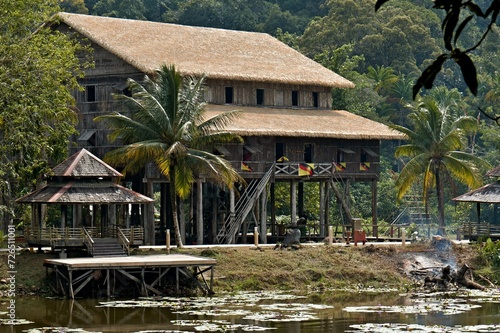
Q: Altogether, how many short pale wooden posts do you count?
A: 4